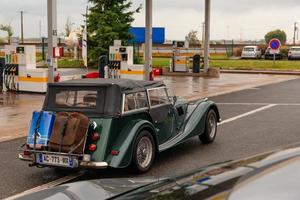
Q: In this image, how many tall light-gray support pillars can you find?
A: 3